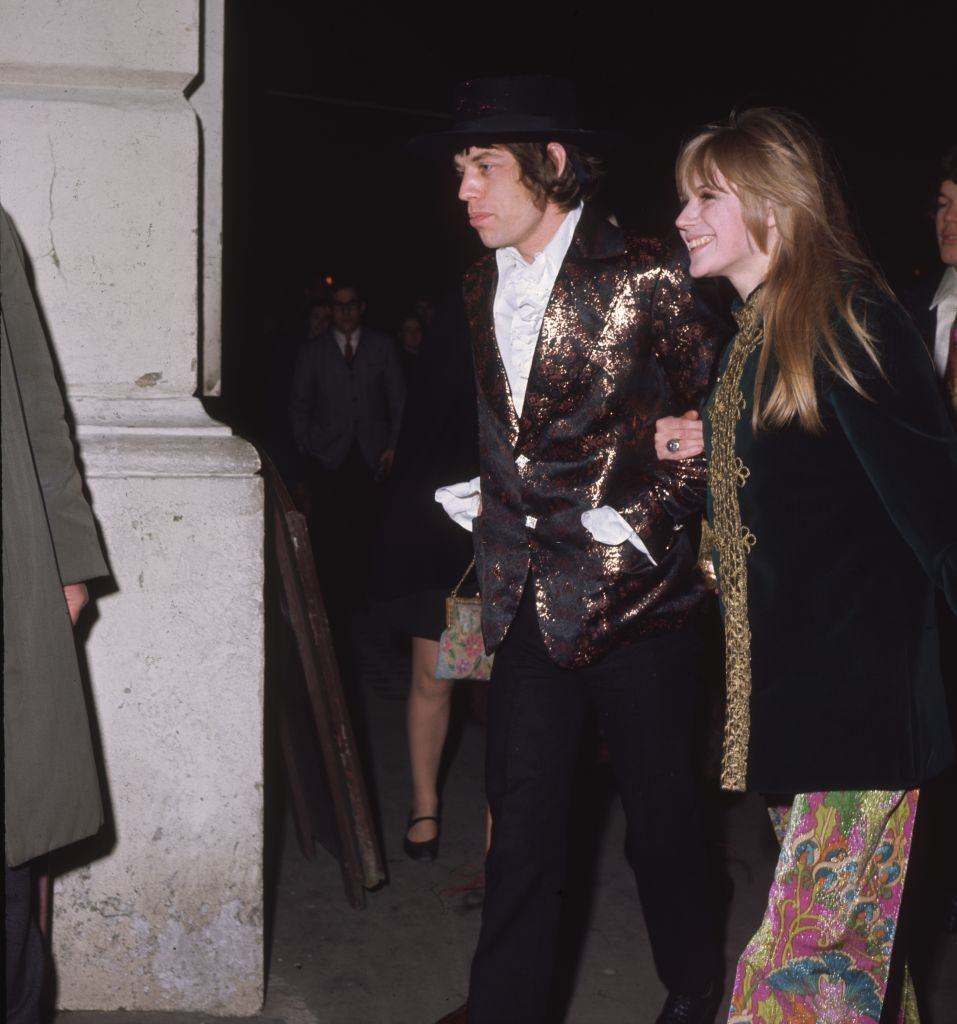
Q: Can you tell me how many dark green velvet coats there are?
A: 1